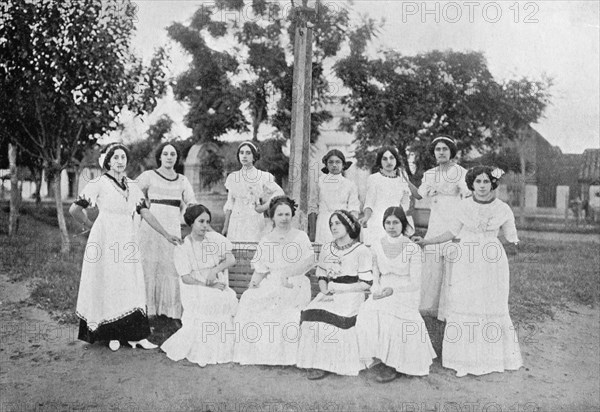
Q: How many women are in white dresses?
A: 11